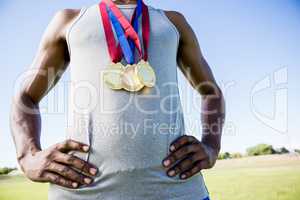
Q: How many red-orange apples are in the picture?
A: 0